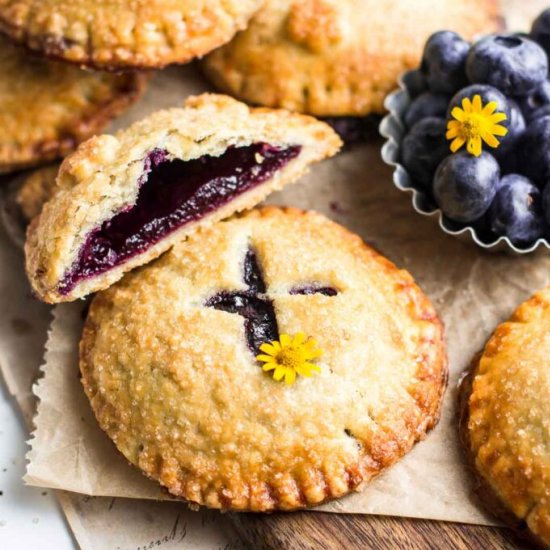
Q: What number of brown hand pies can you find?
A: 6